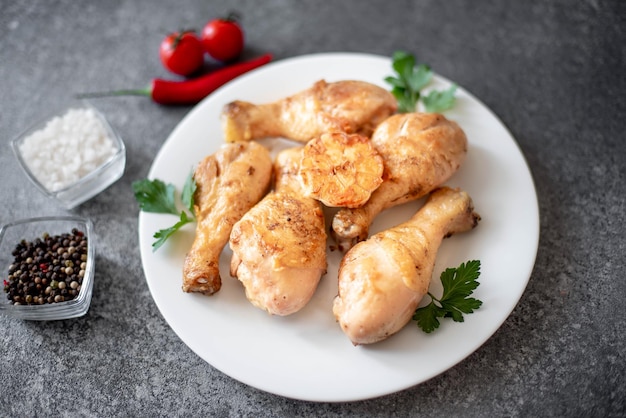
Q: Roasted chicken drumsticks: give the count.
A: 5